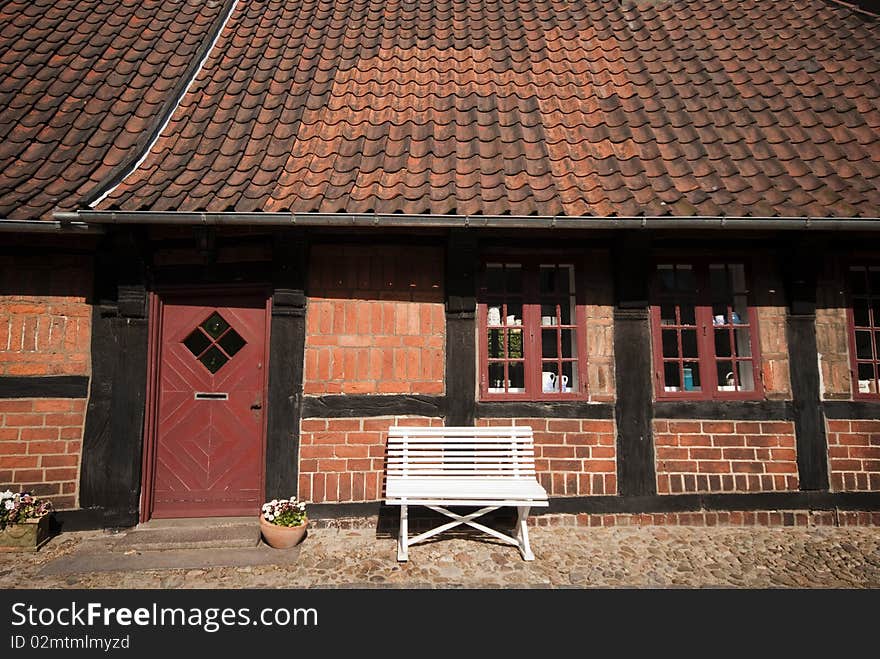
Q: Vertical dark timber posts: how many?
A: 5